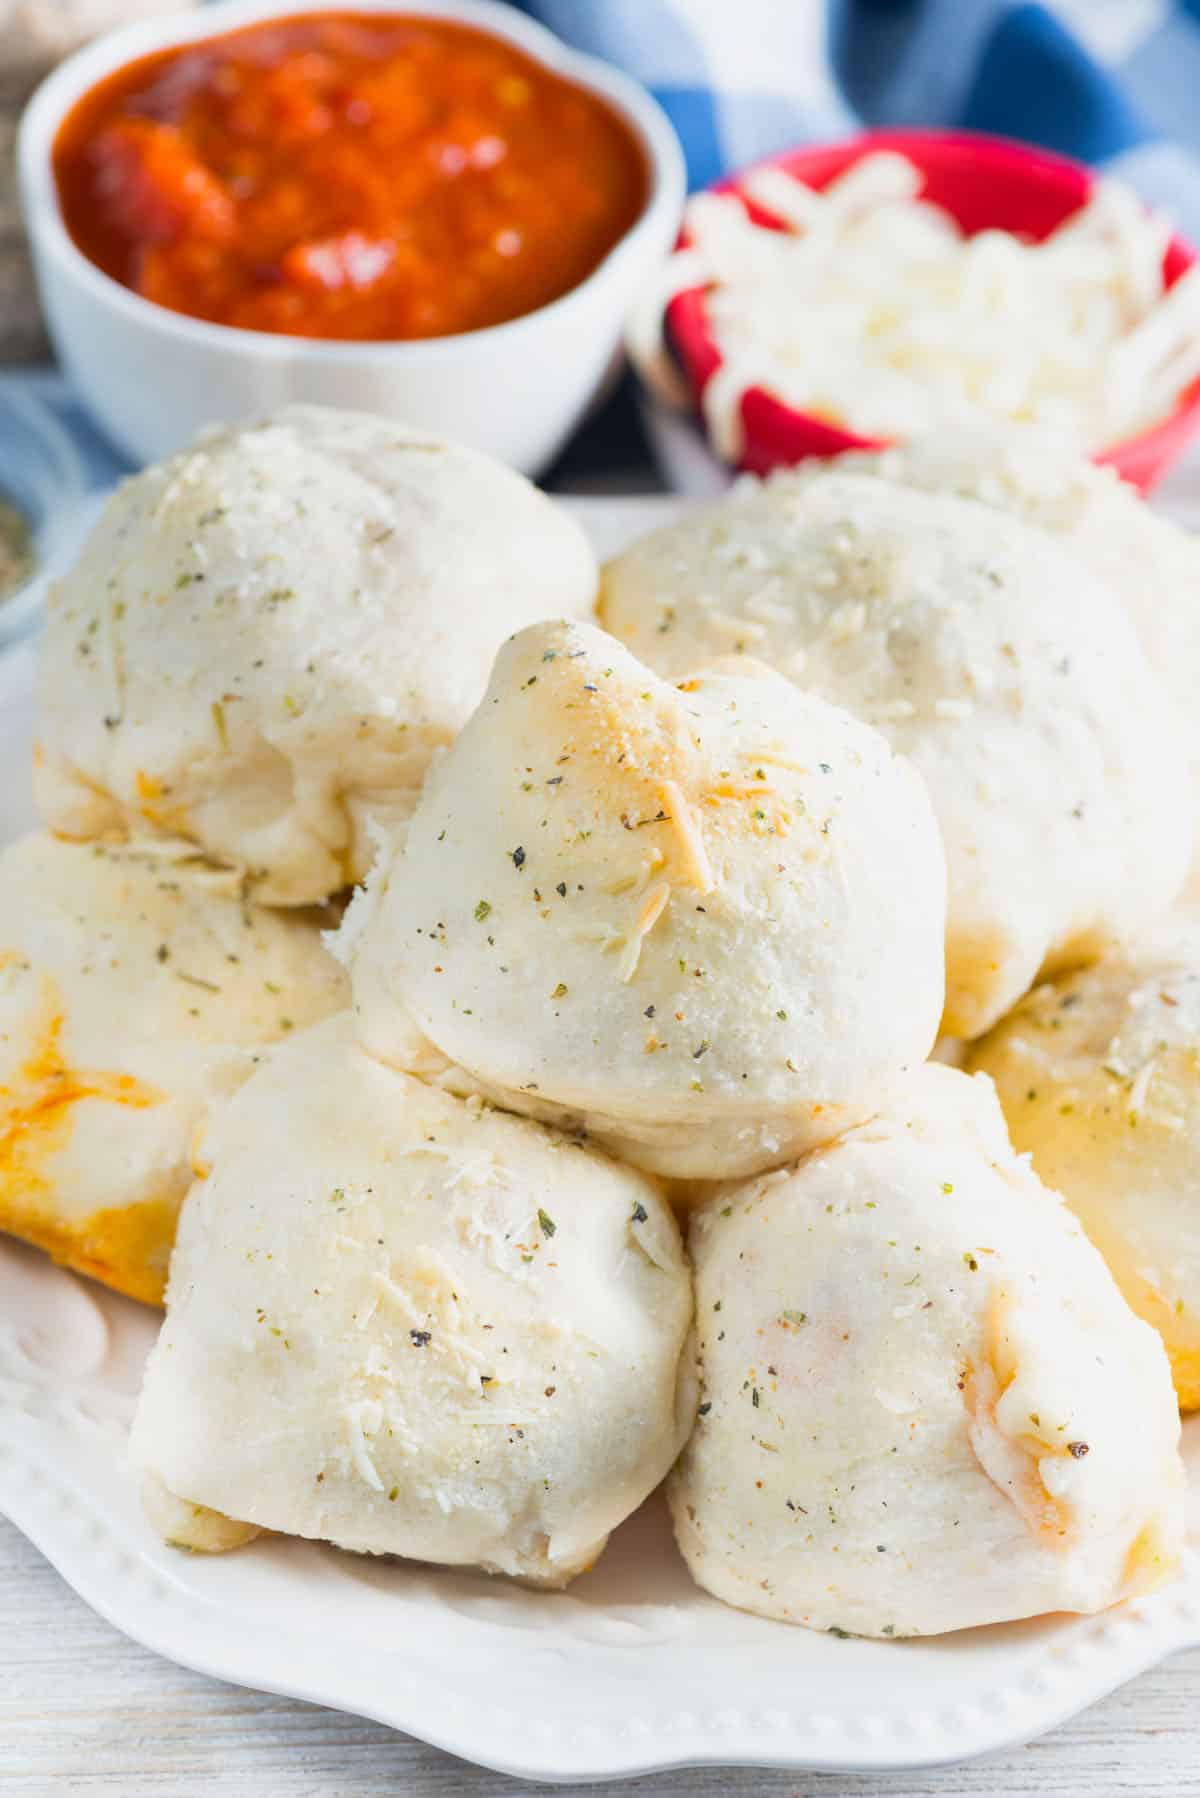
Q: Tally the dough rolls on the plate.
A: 8